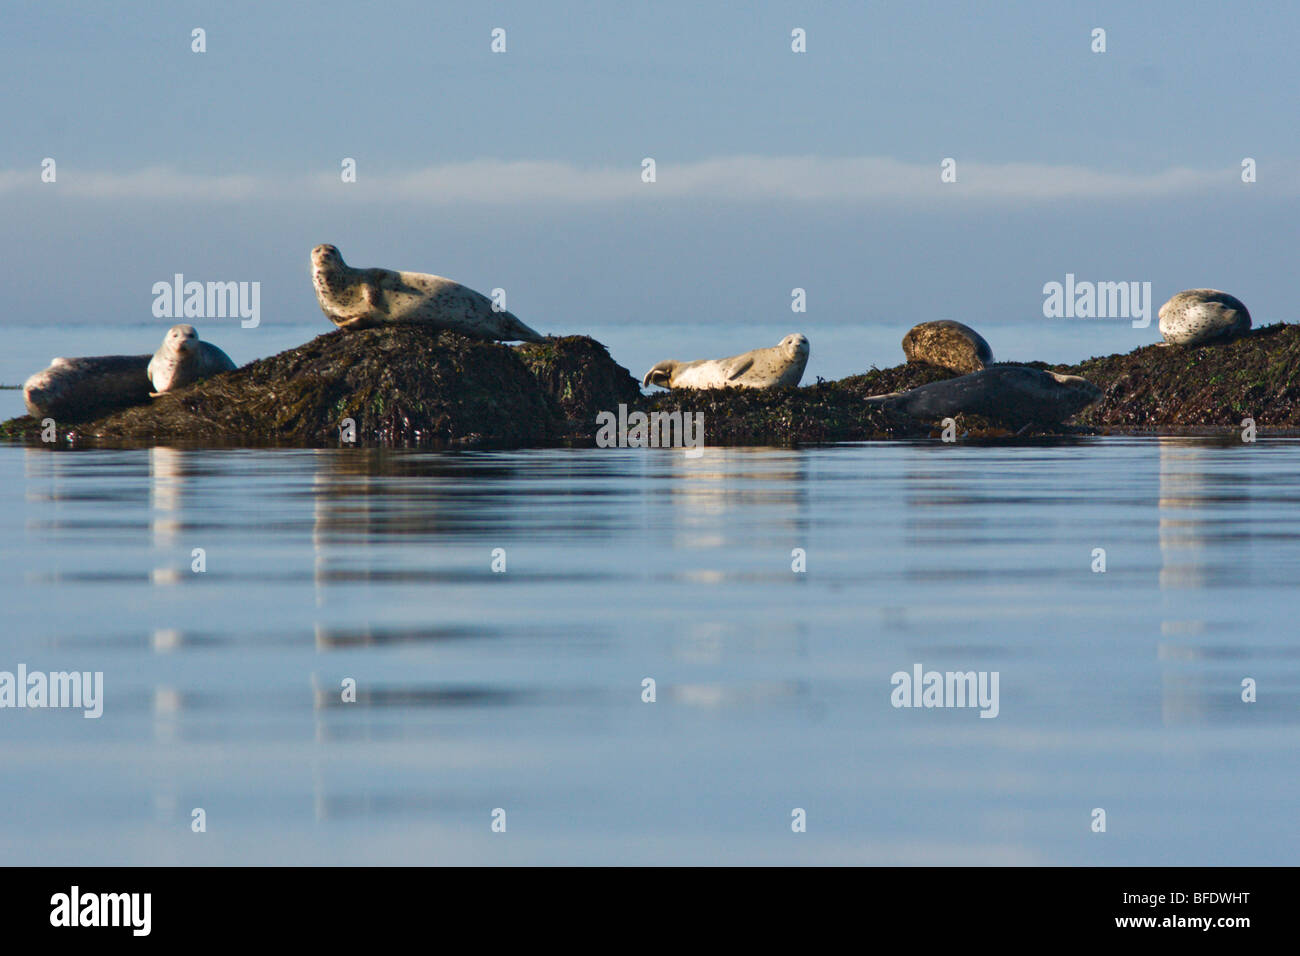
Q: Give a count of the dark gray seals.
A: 2